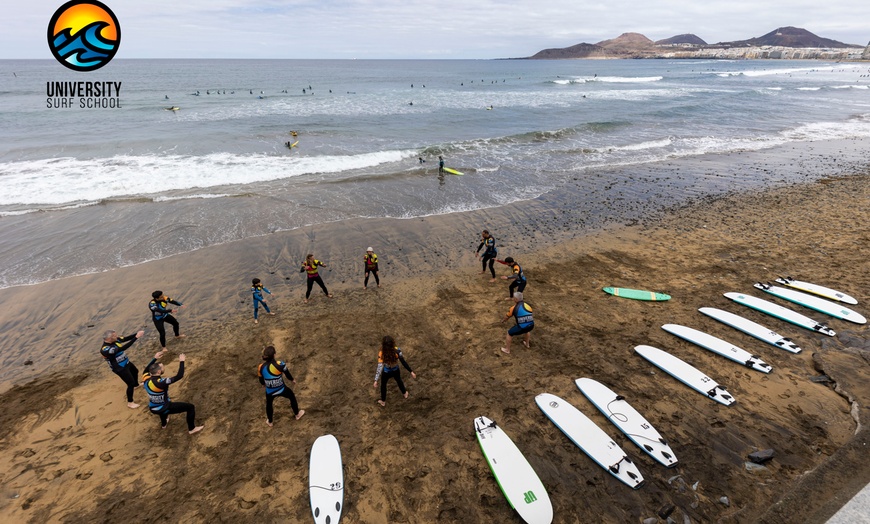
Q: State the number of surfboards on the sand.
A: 11